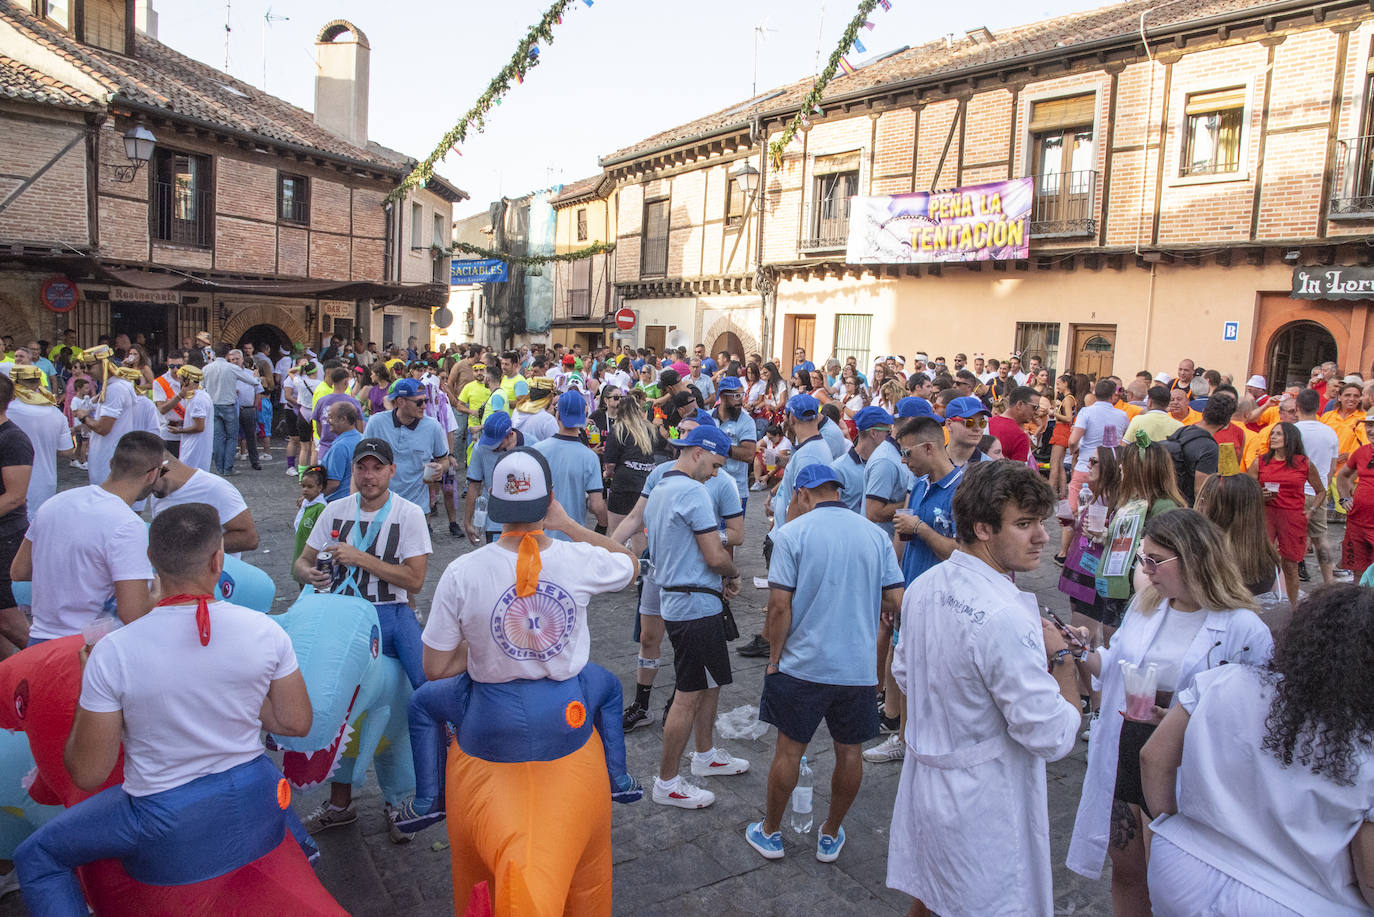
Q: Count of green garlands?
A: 3